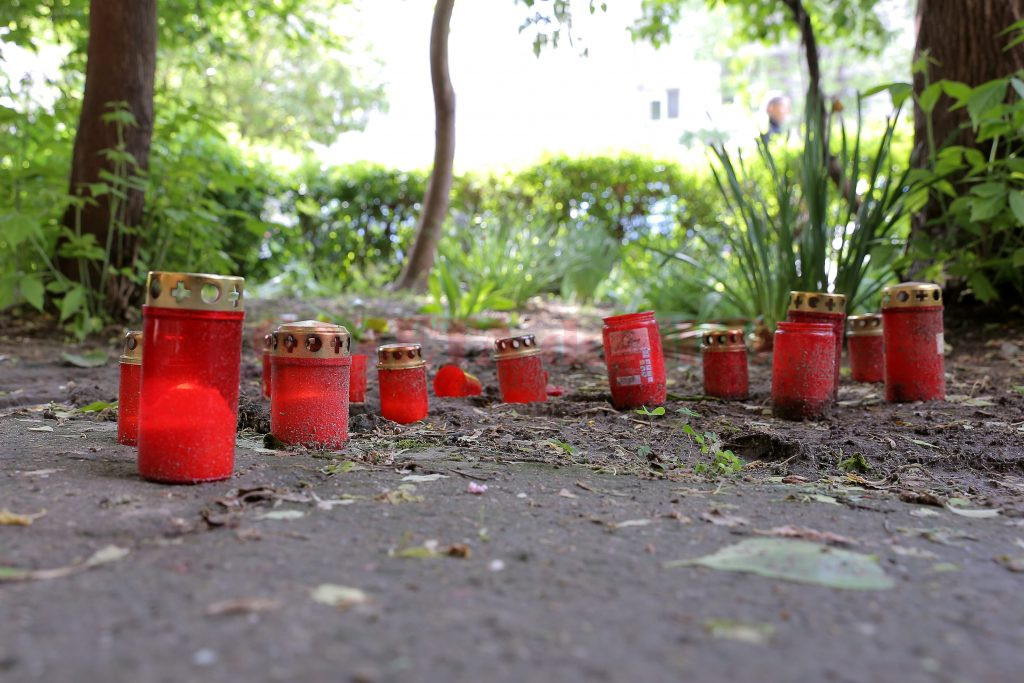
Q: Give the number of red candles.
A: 14